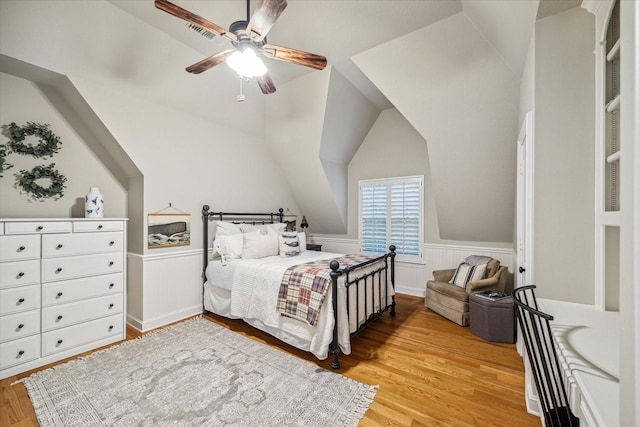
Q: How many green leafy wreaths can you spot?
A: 3